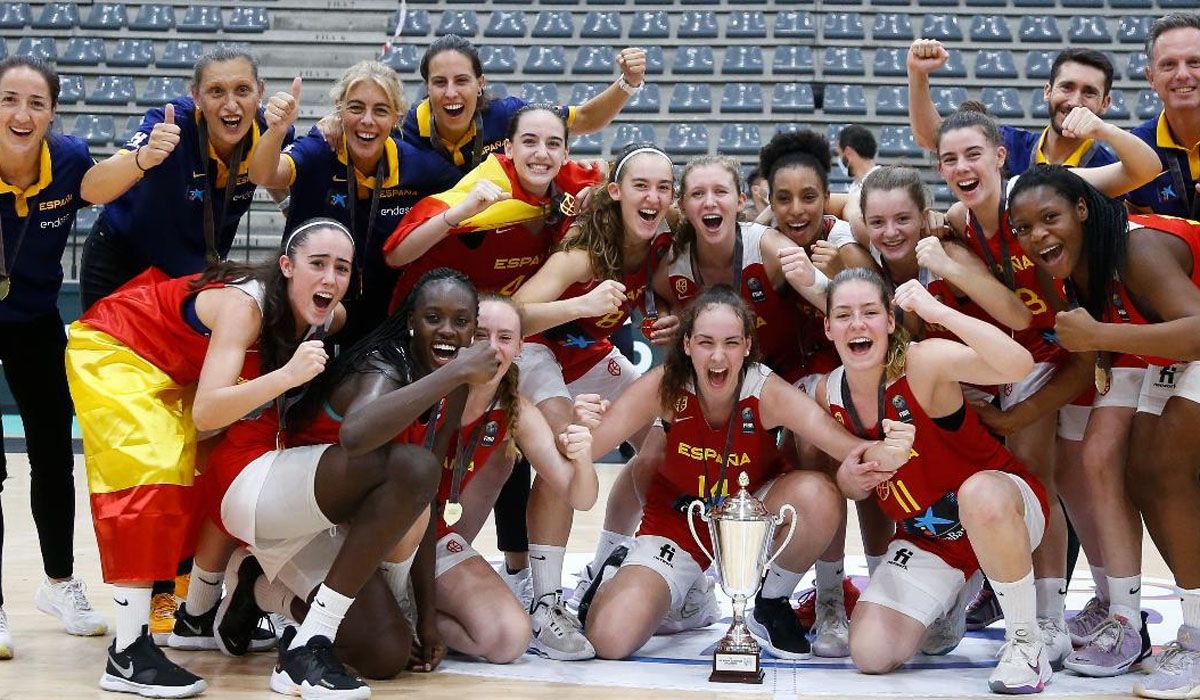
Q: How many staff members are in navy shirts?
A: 6